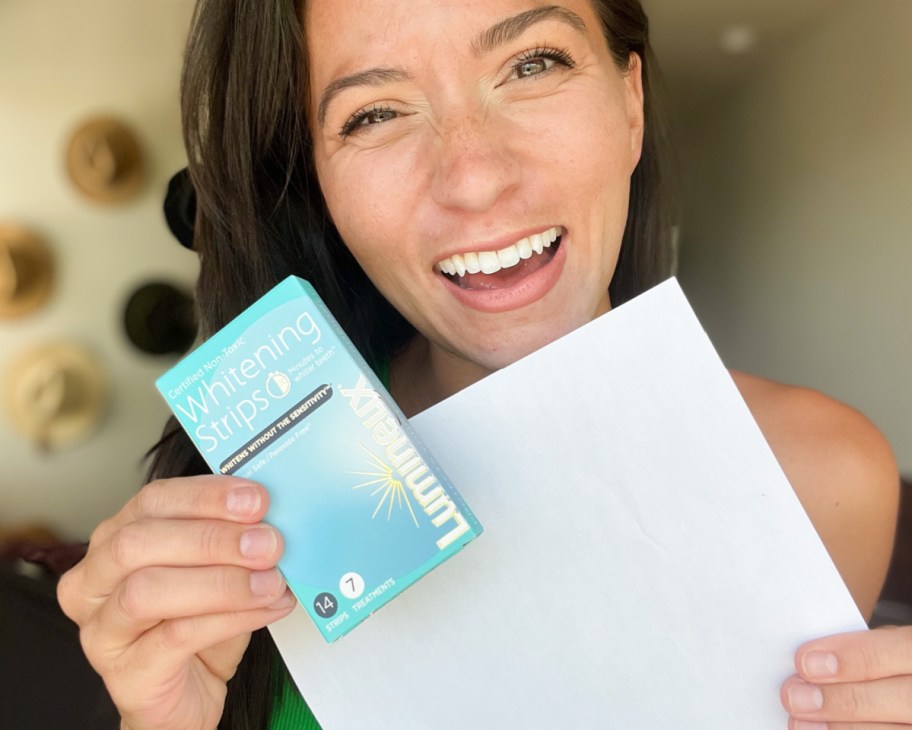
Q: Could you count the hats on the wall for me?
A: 5